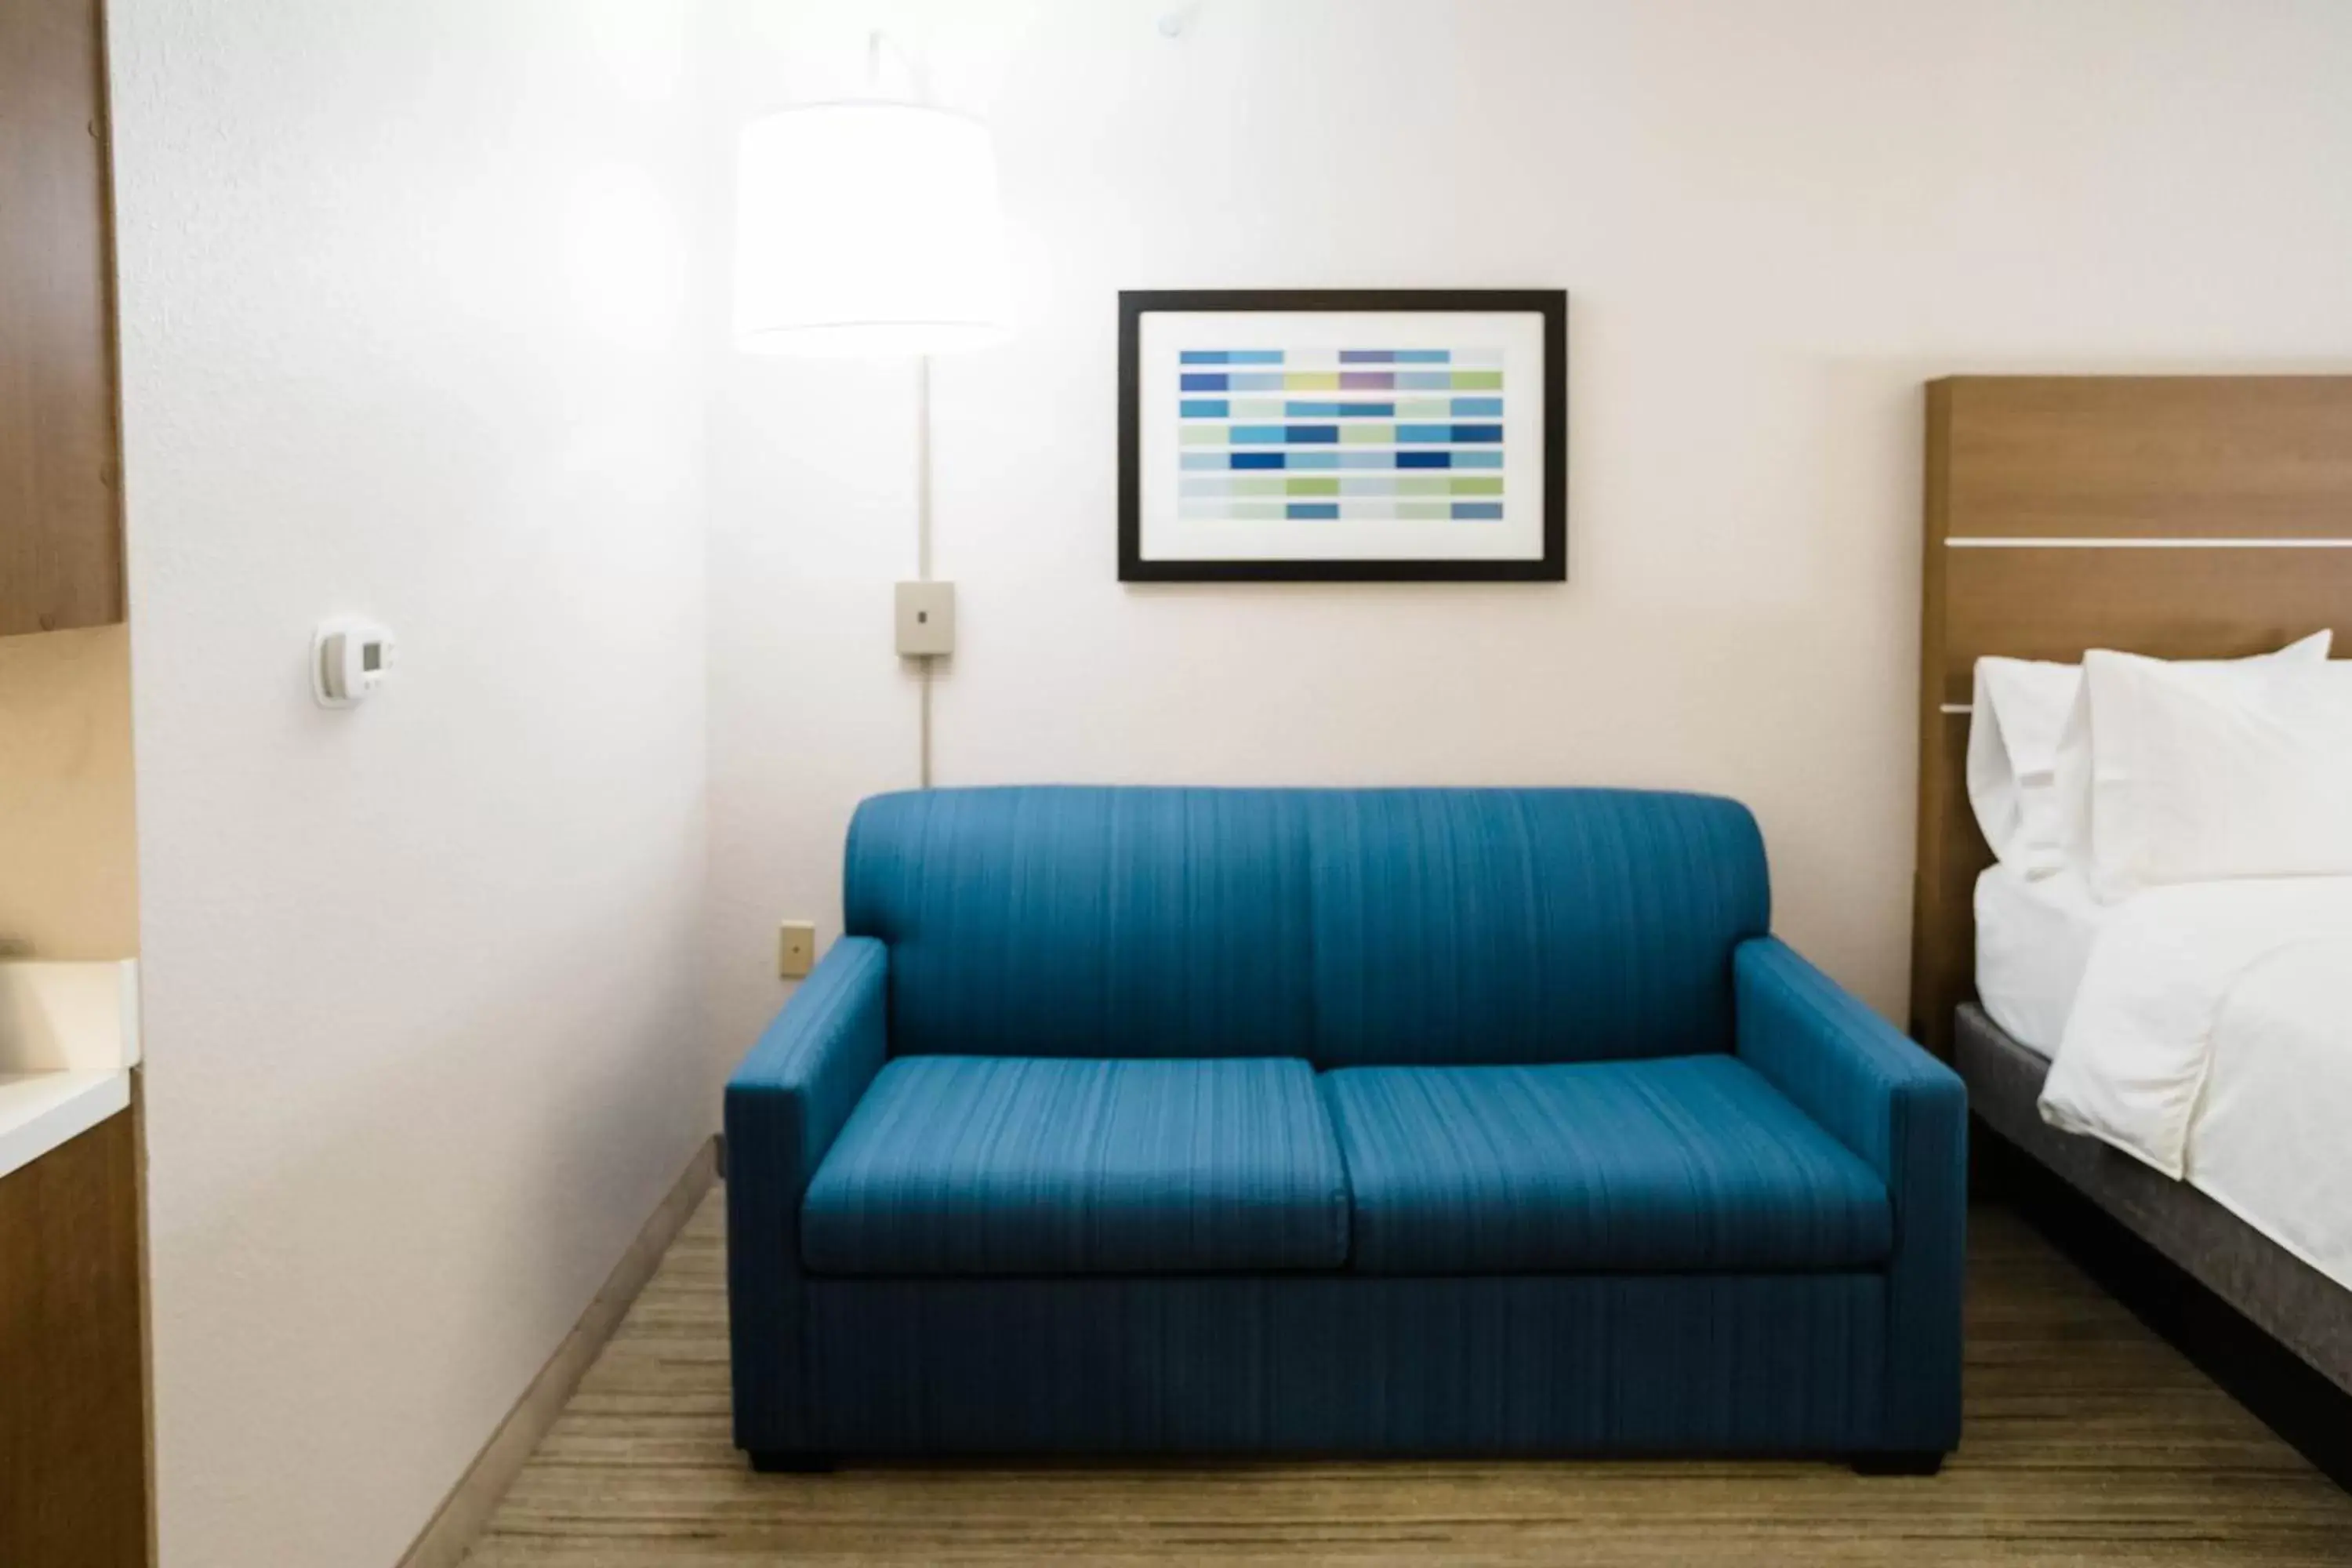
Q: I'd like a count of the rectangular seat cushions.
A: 2